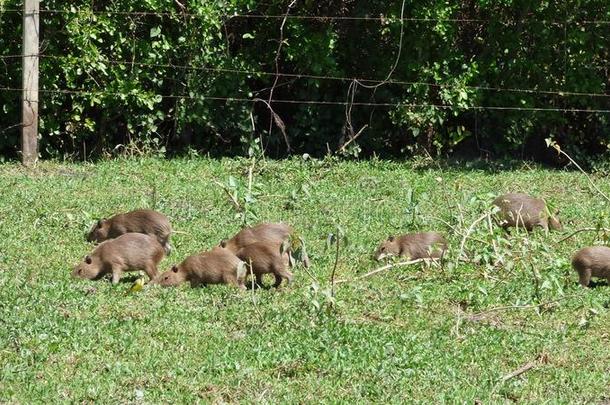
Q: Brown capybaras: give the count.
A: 8